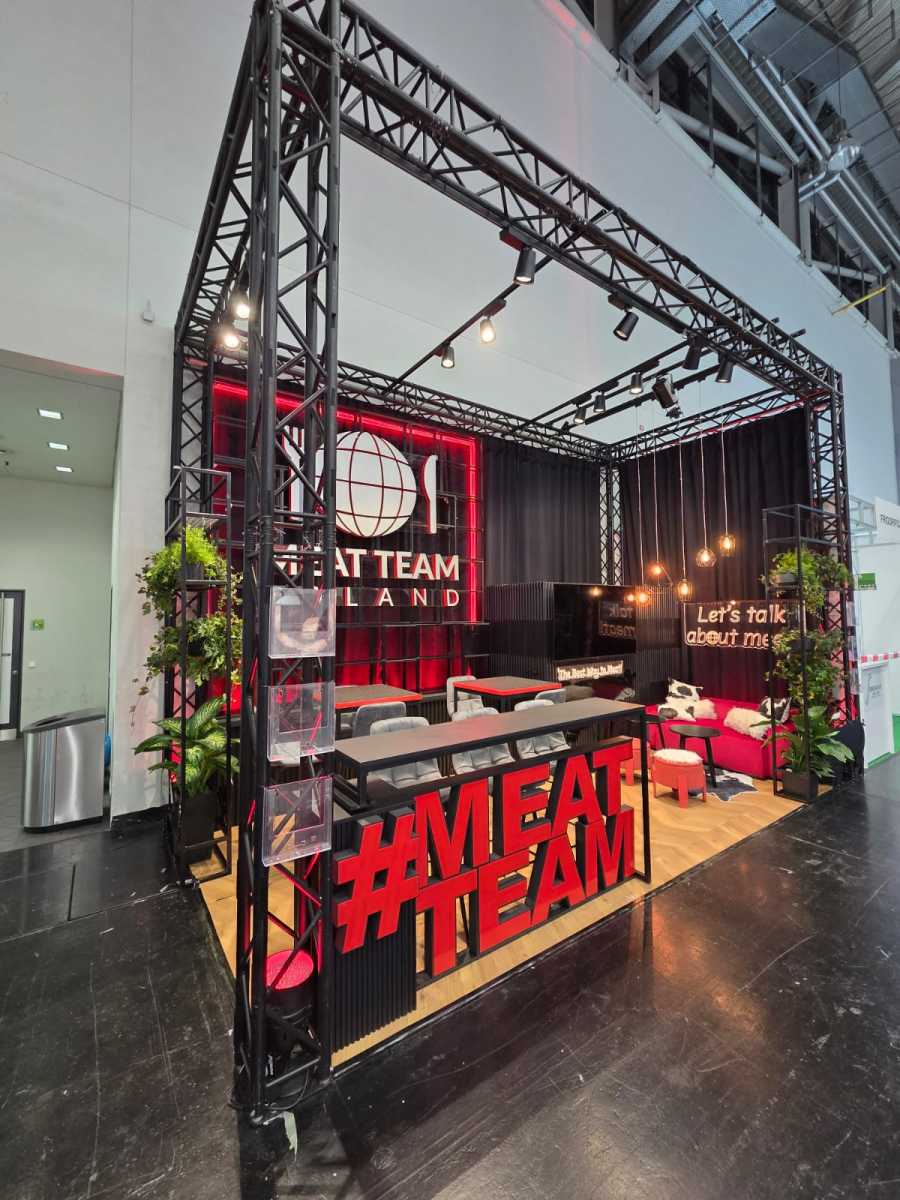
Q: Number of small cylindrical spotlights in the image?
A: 11